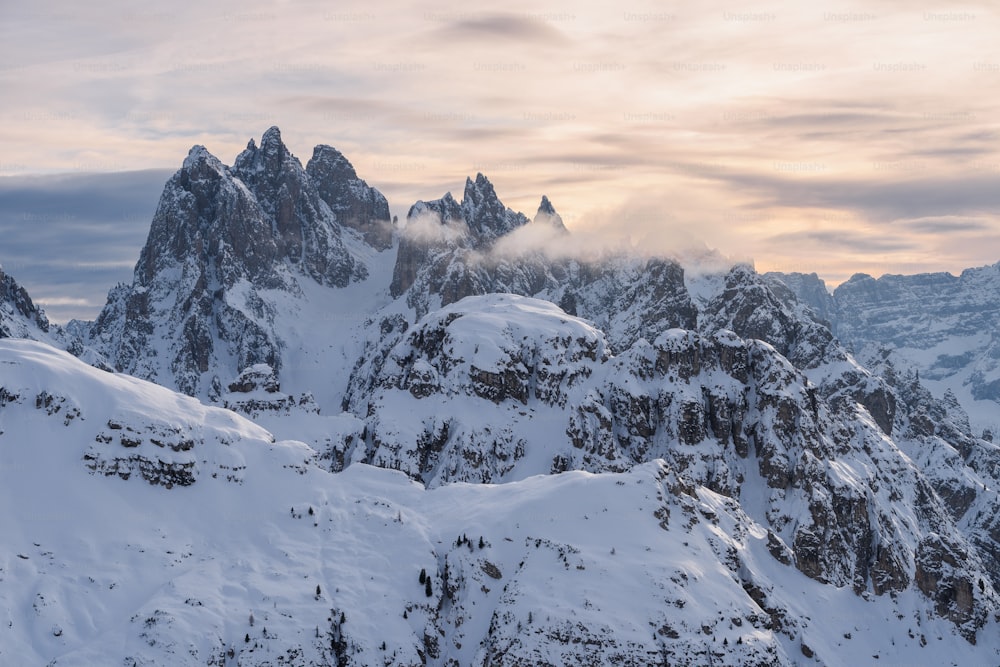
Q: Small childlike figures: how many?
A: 0